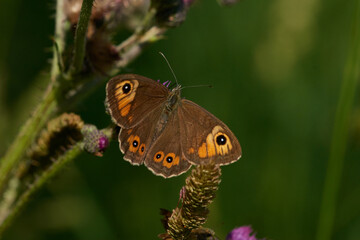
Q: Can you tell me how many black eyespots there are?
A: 6